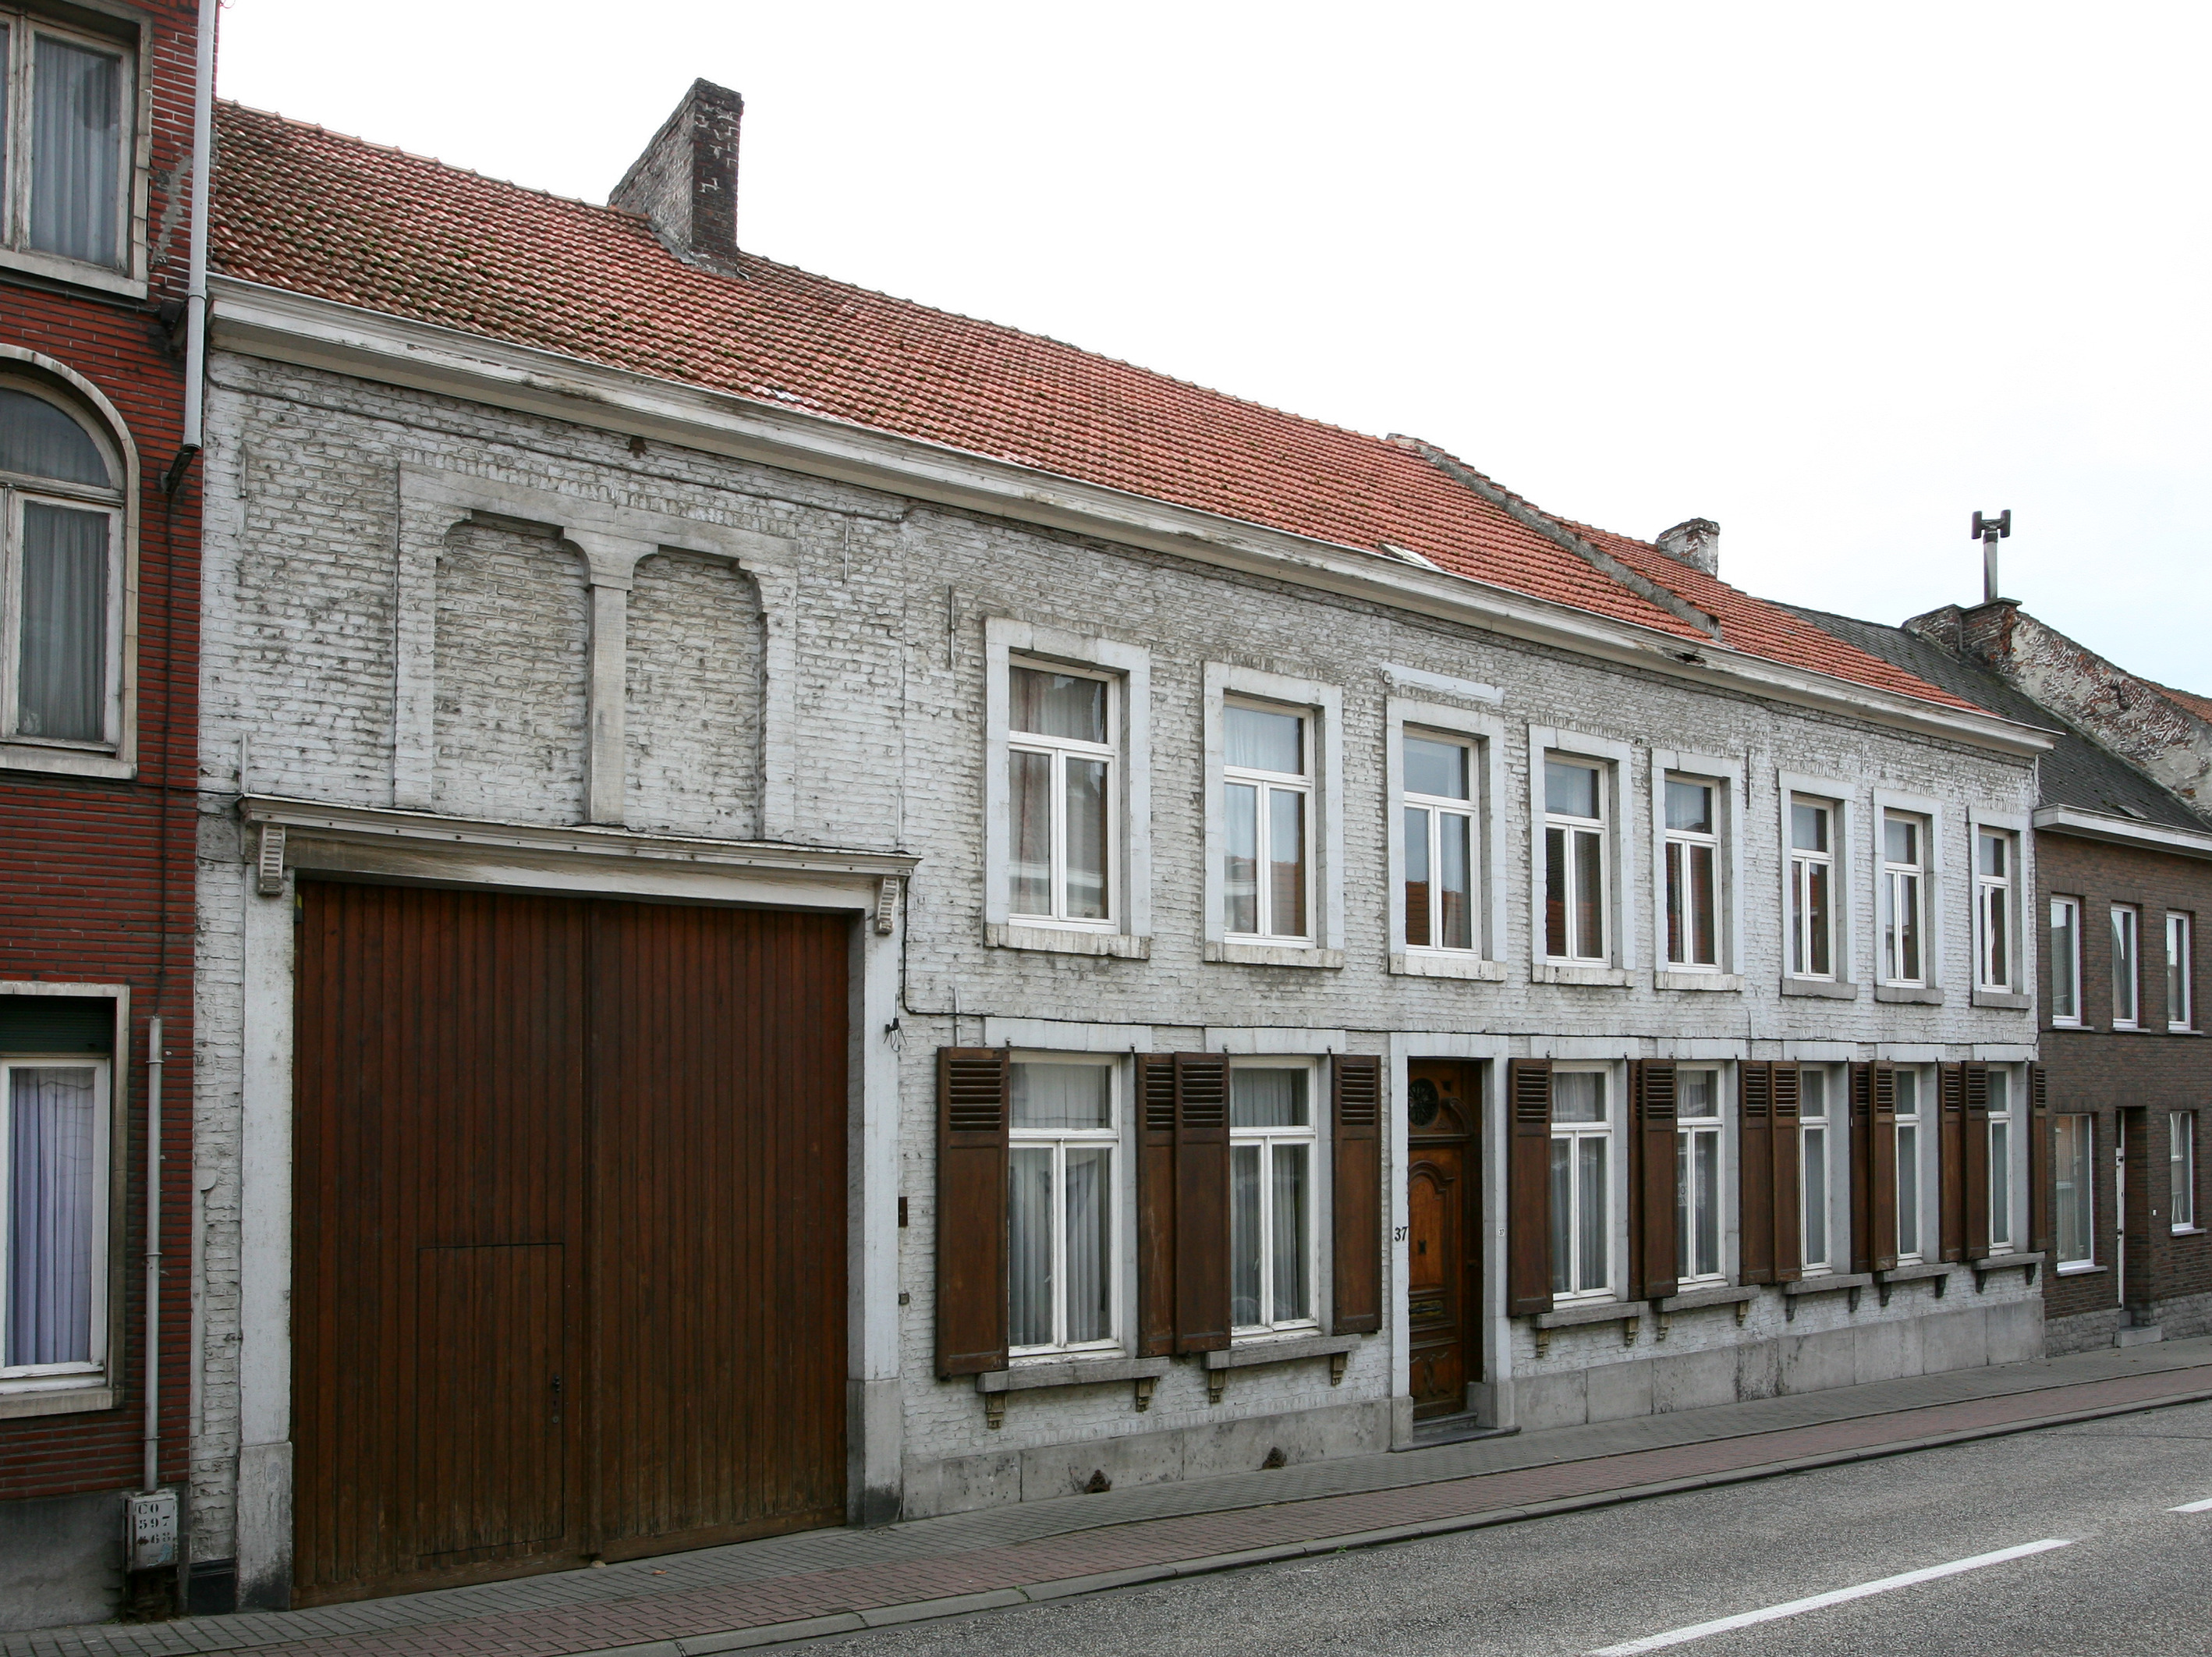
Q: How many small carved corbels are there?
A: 14